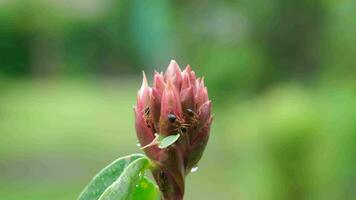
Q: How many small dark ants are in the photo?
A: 3